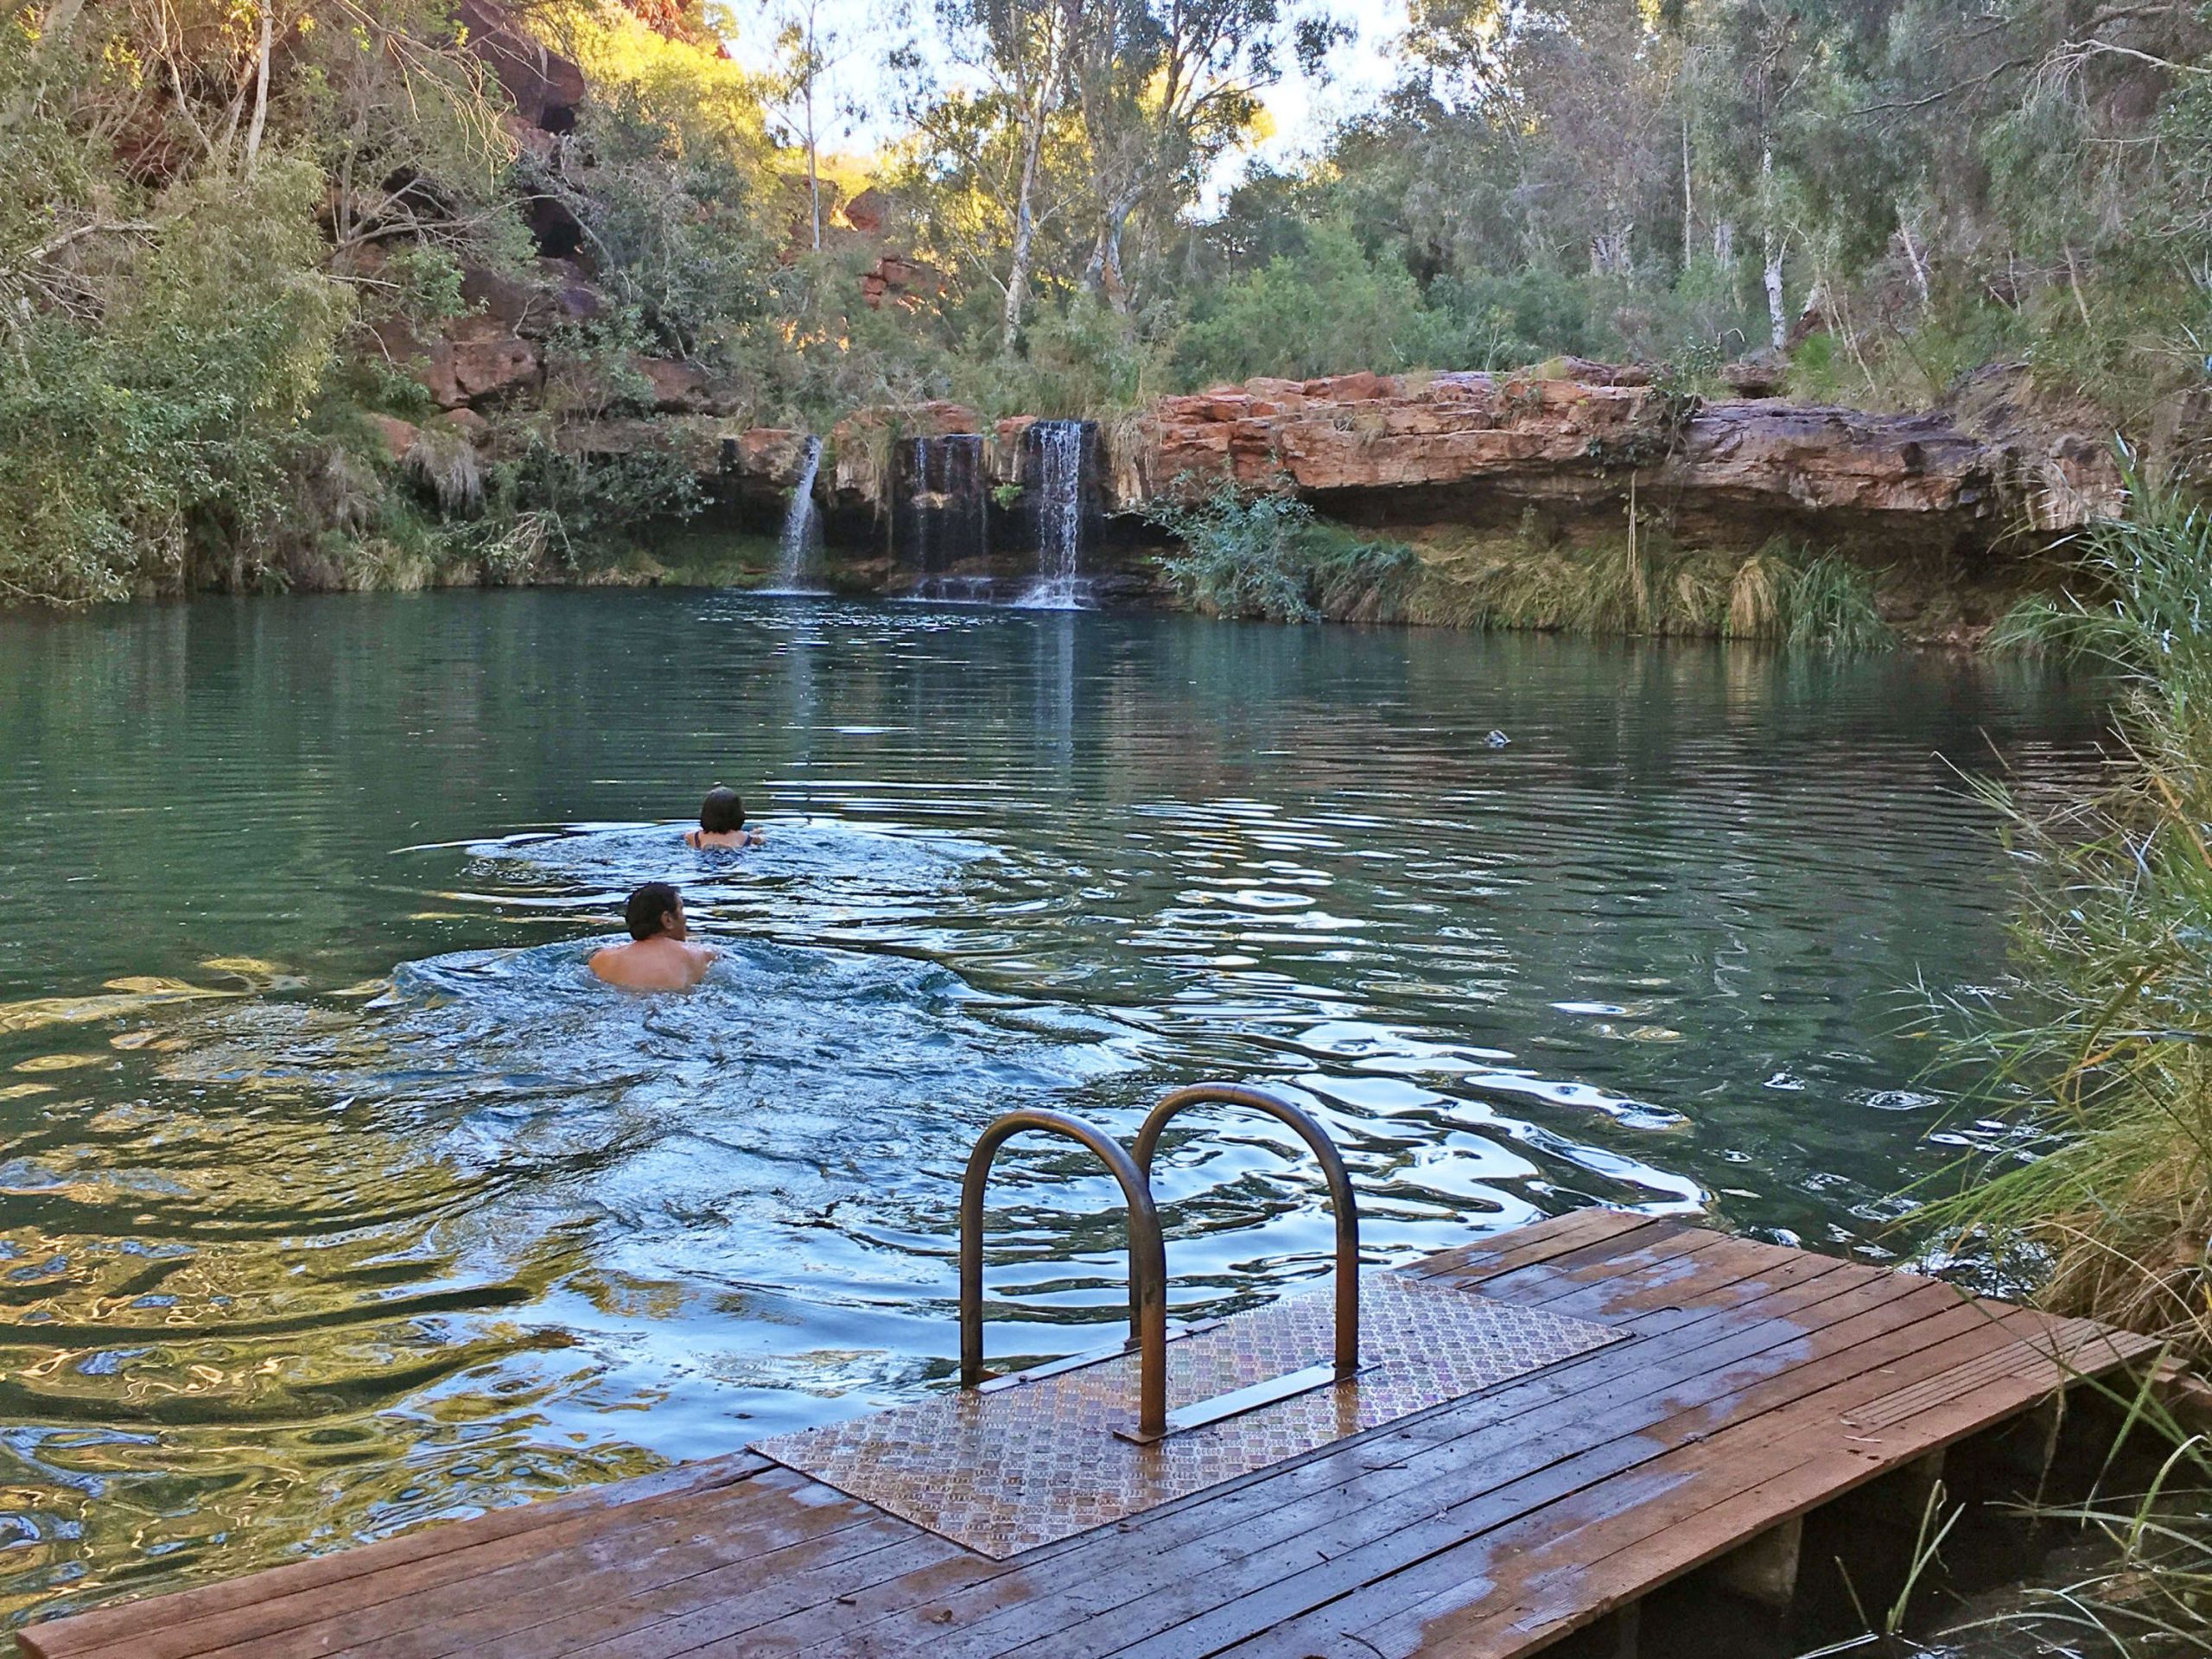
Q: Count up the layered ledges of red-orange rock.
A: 1